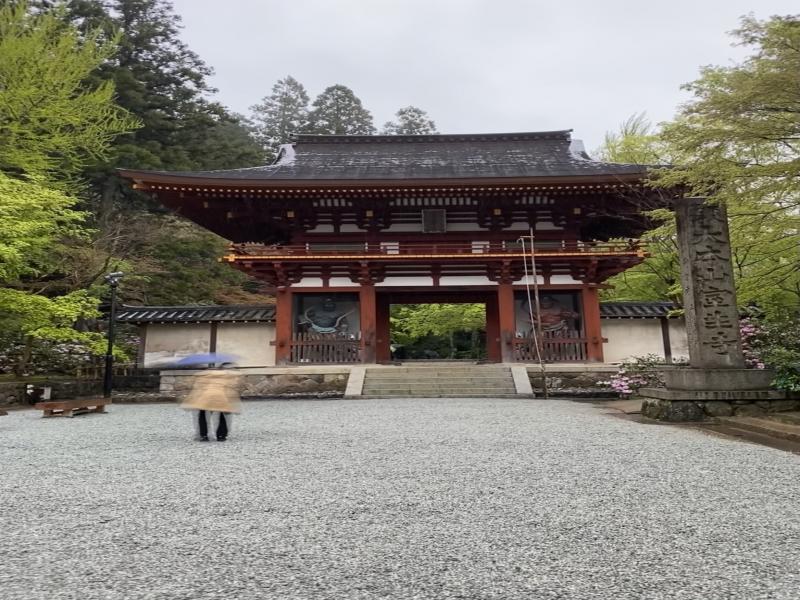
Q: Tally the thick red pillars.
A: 4